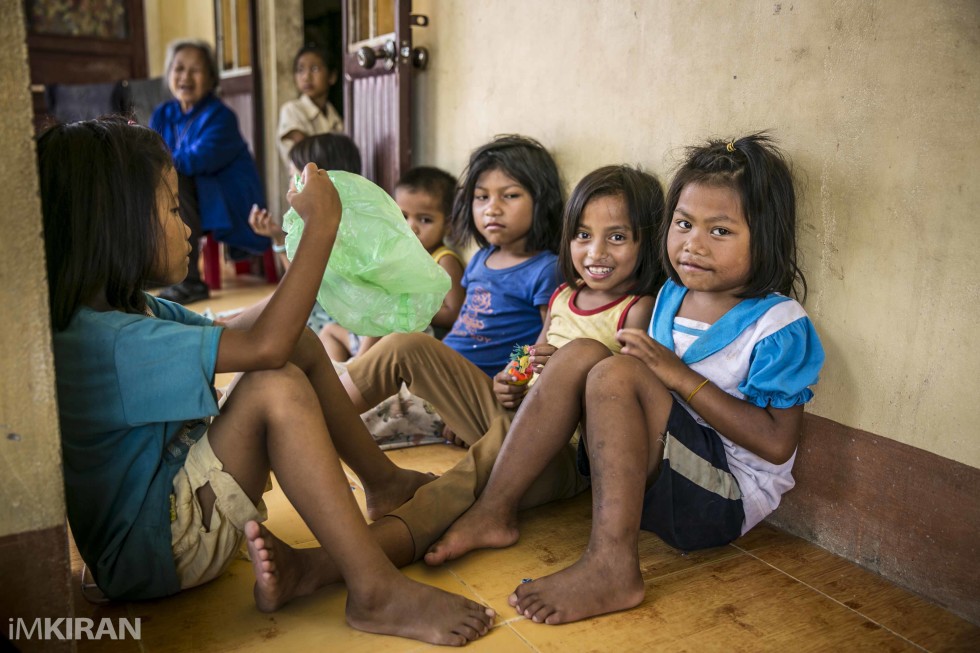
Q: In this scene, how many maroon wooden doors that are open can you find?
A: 2